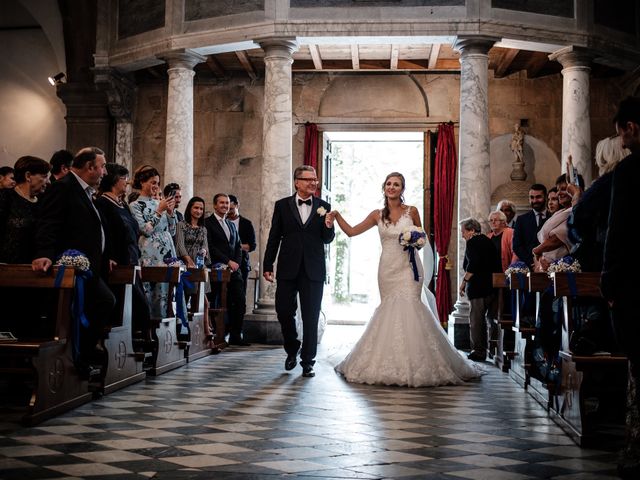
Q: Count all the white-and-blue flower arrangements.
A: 6